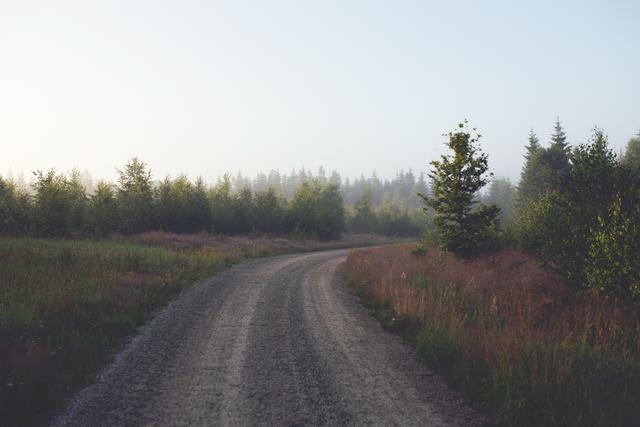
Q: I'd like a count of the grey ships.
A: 0